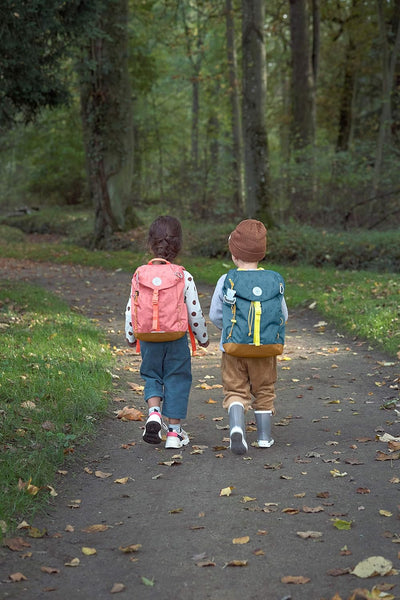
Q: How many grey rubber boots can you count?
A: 2